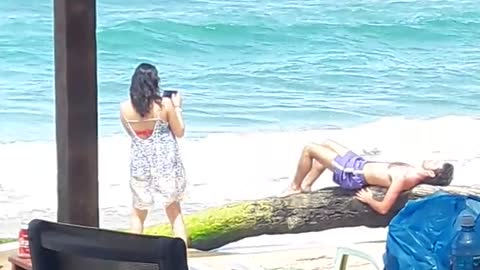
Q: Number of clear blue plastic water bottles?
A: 1